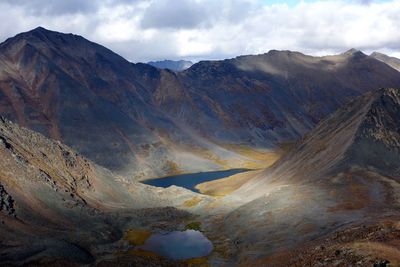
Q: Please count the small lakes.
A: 2